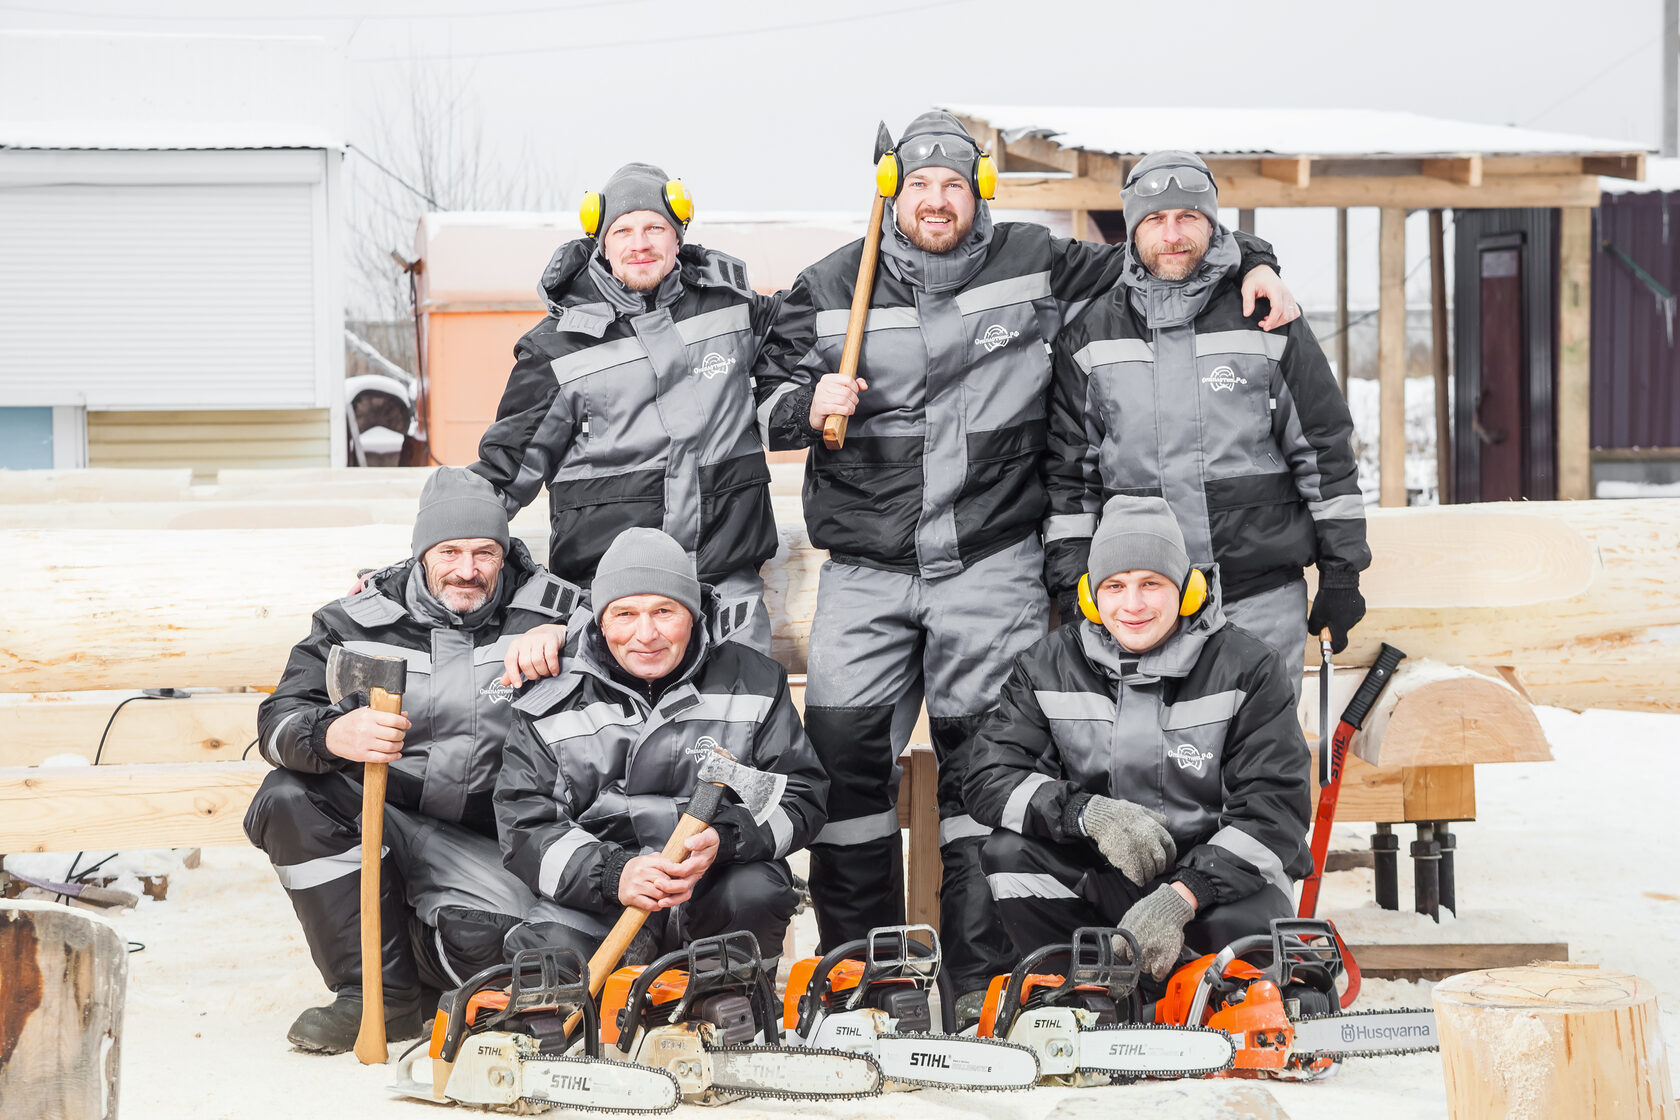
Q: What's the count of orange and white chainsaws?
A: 4